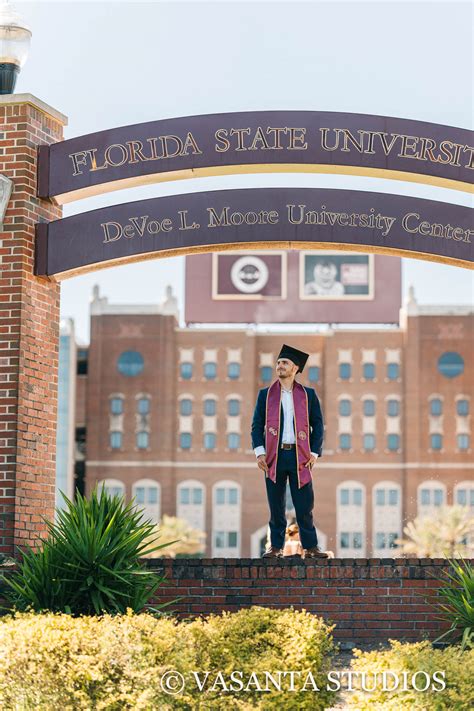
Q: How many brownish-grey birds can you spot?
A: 0